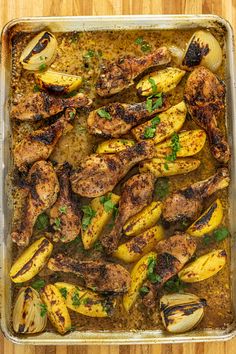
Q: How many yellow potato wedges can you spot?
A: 15